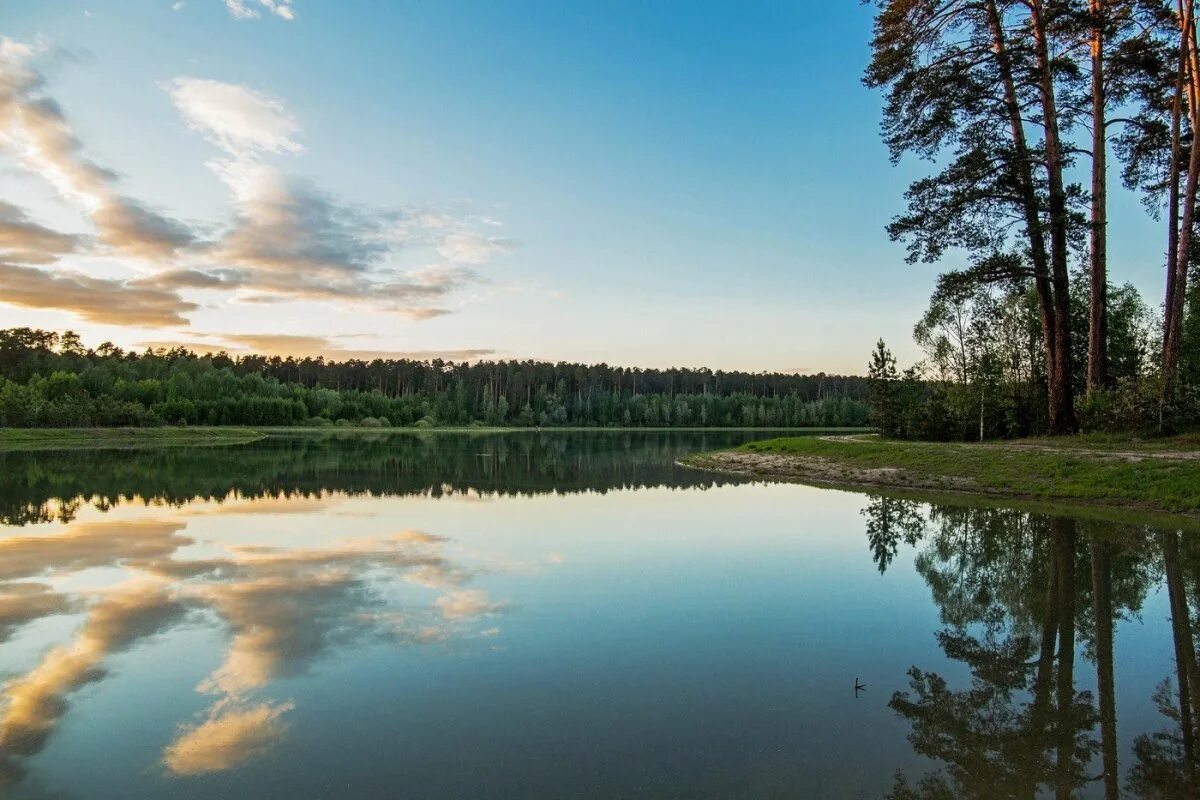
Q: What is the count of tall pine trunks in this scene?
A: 5